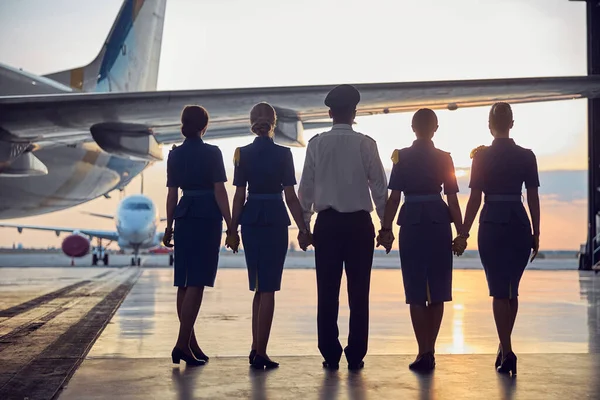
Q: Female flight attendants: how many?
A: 4